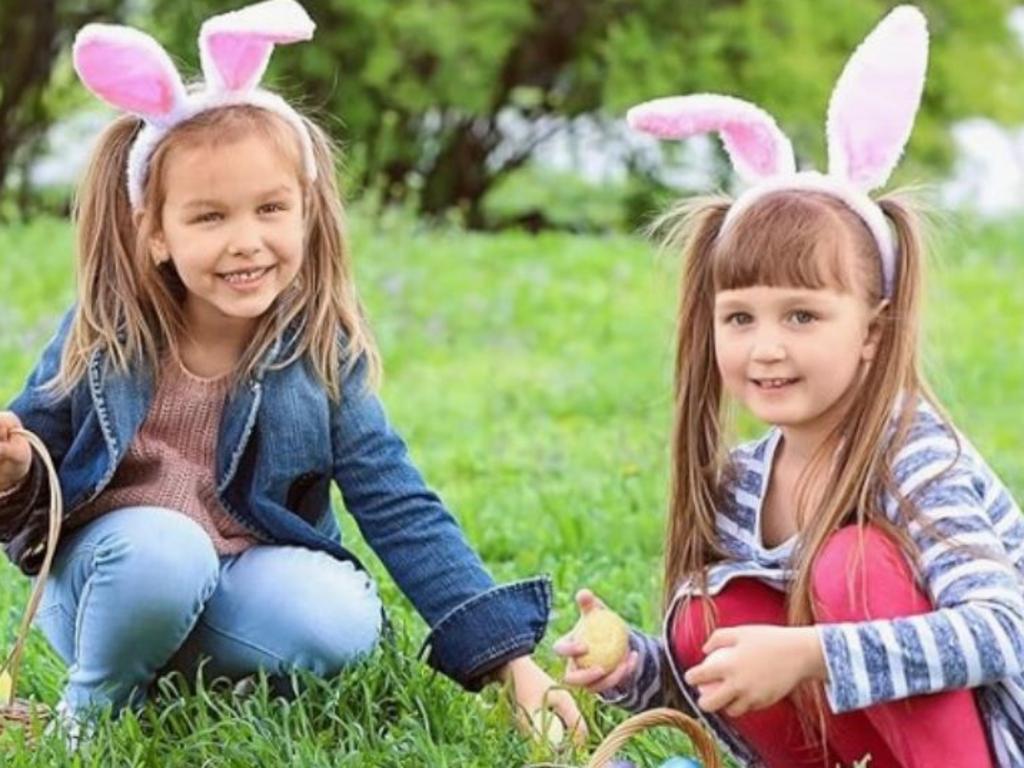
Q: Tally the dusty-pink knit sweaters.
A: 1